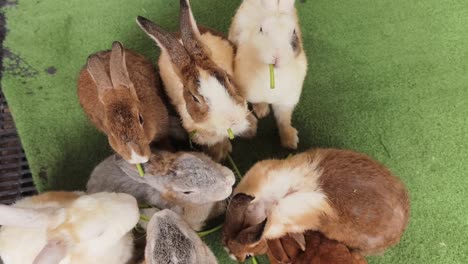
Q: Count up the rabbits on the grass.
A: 8